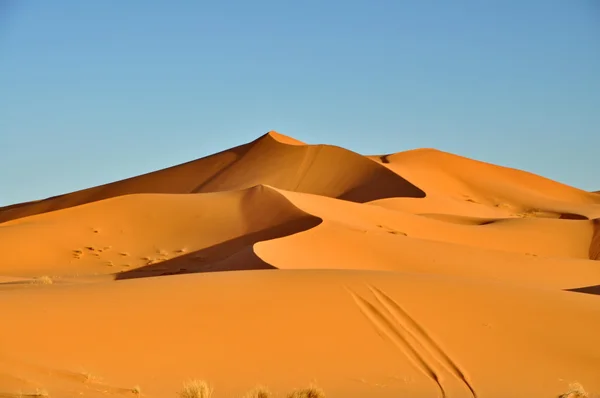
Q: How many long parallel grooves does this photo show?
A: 2